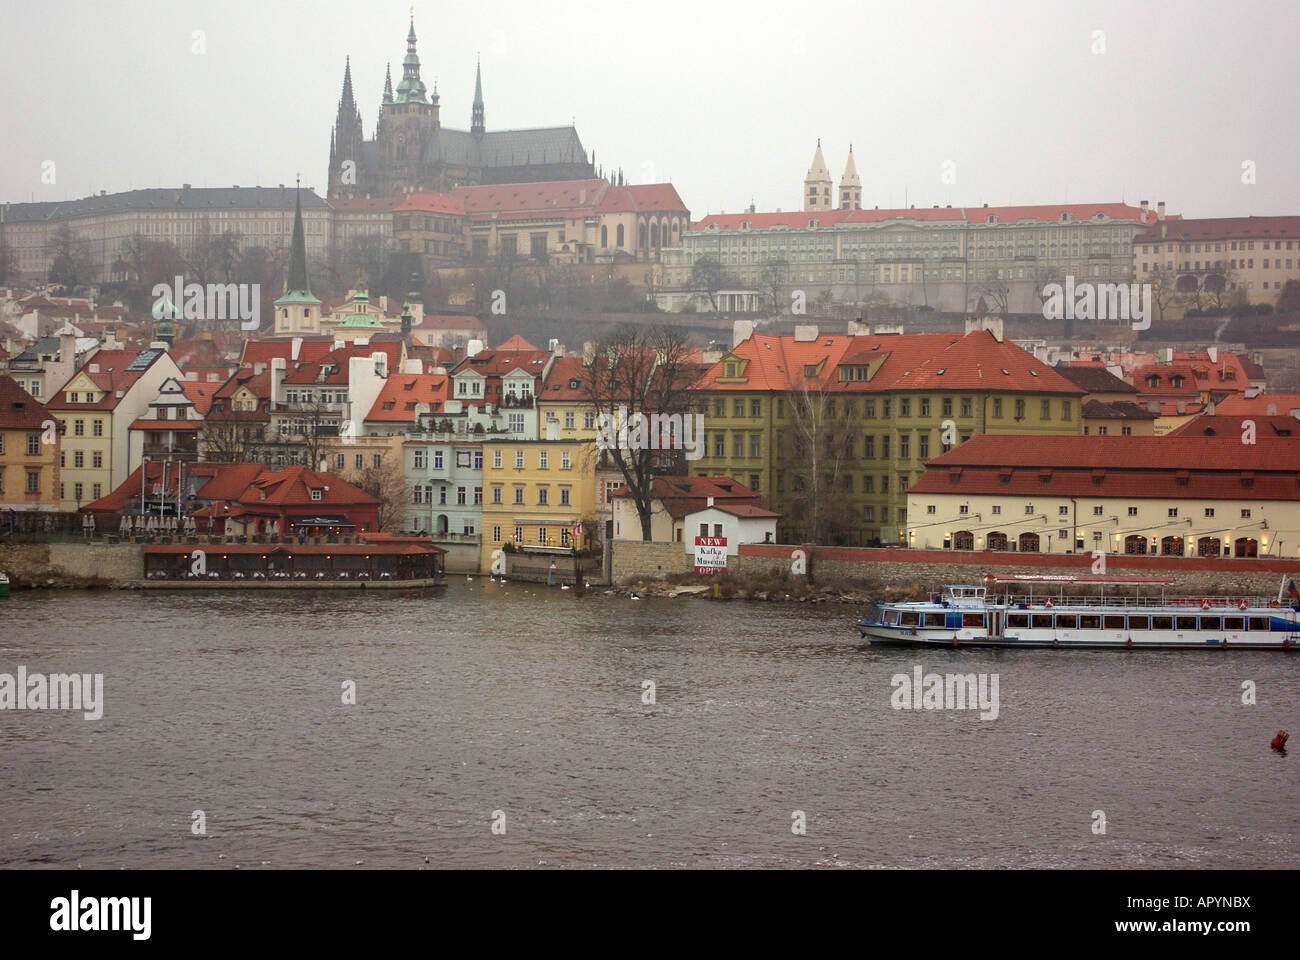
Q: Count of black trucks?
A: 0